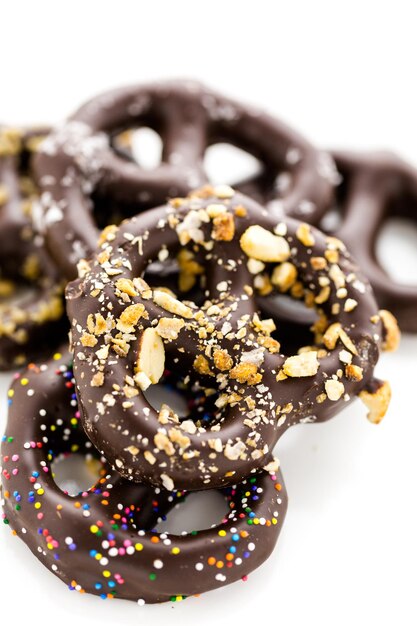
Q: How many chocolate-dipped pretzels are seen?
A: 5